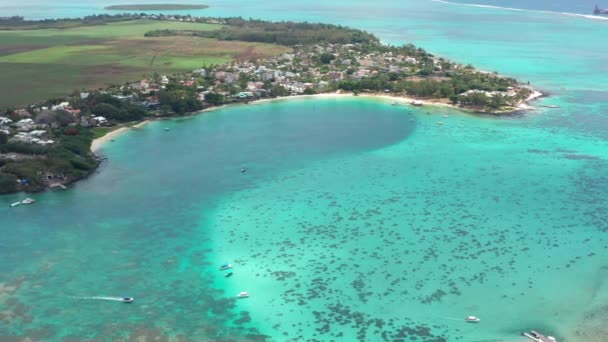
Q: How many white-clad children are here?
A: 0